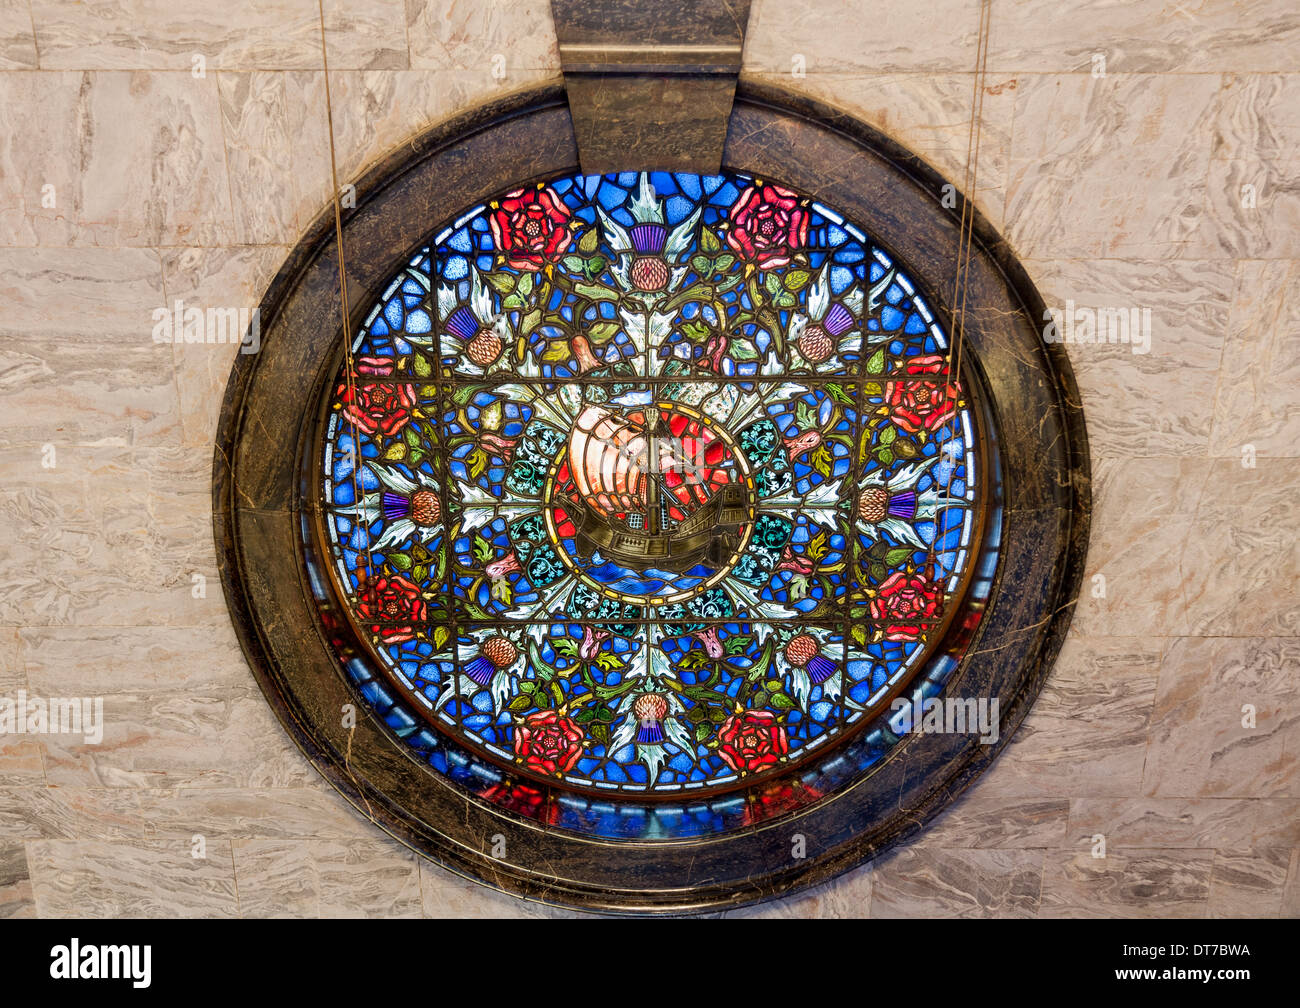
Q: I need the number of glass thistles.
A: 8